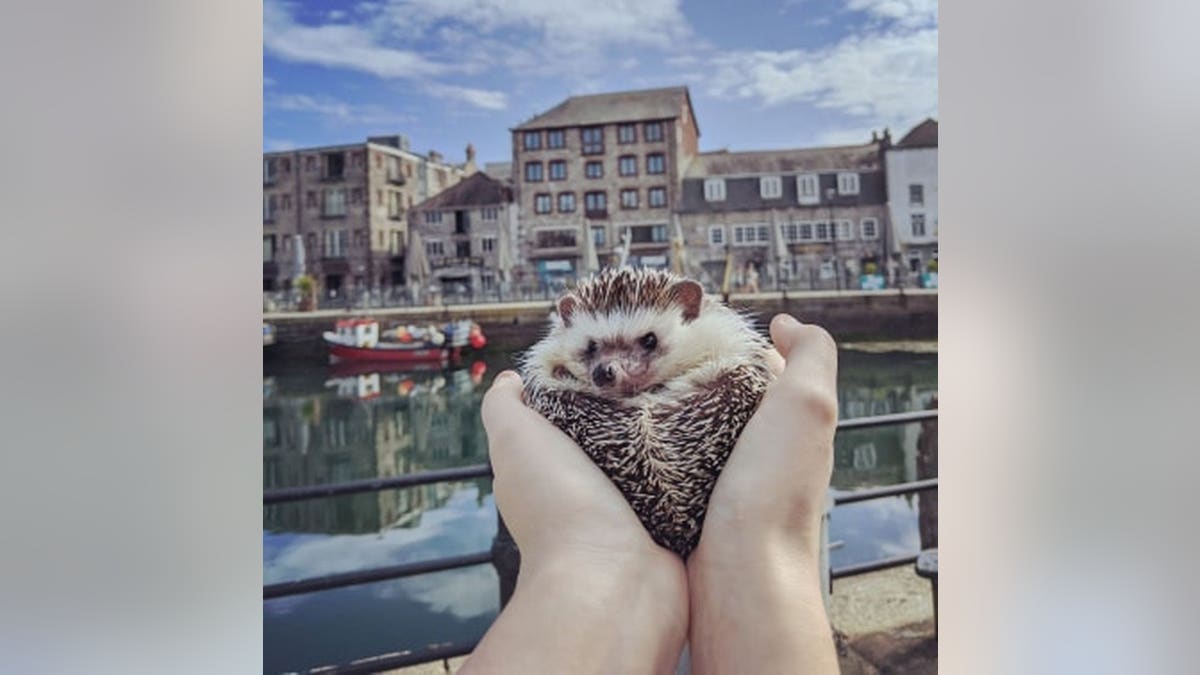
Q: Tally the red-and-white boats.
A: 1